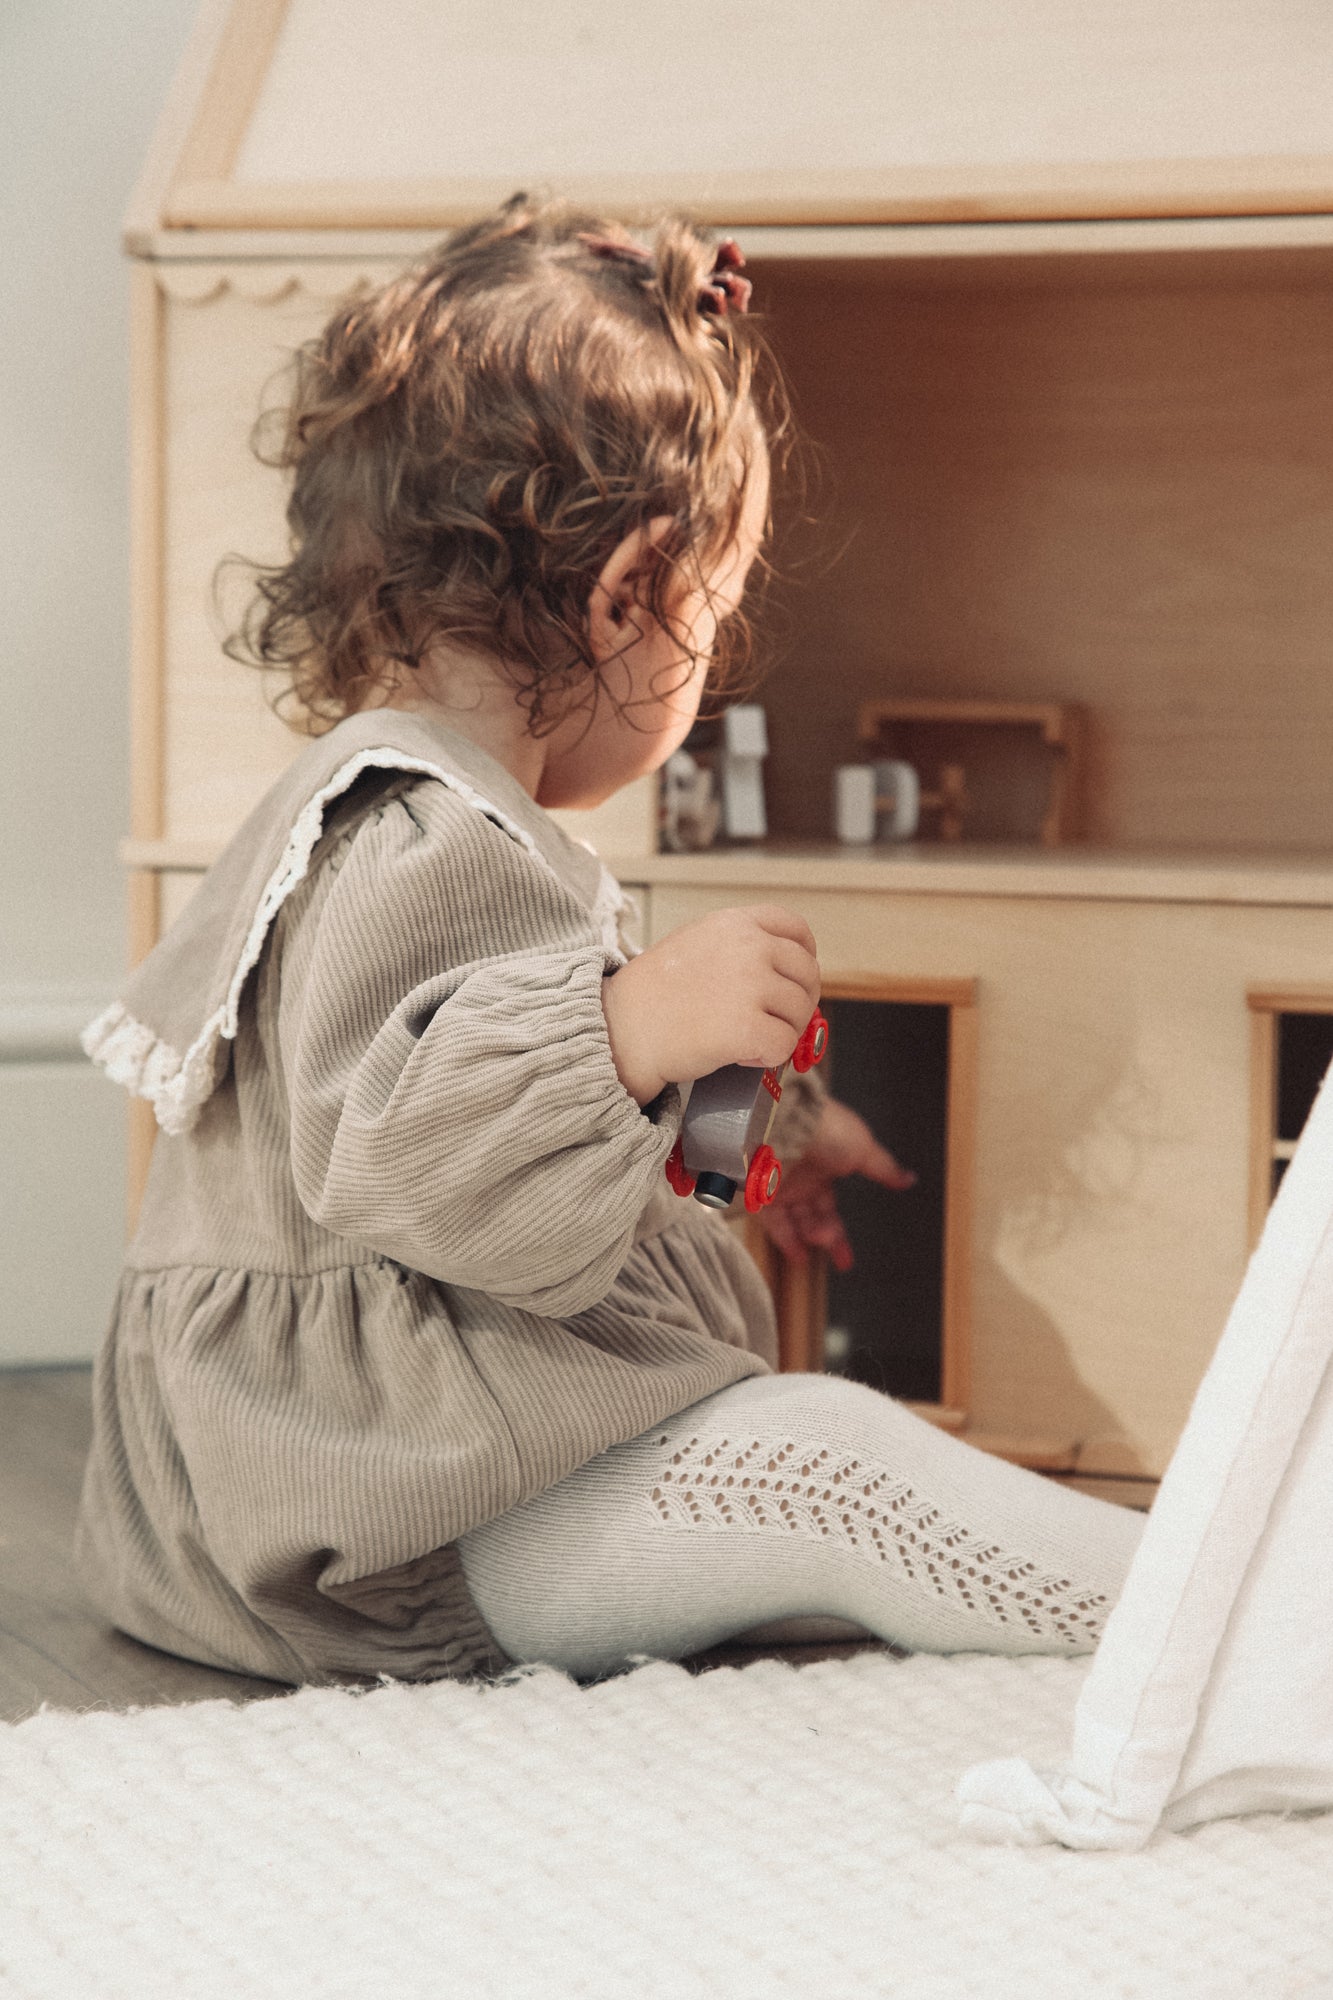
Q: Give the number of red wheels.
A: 3